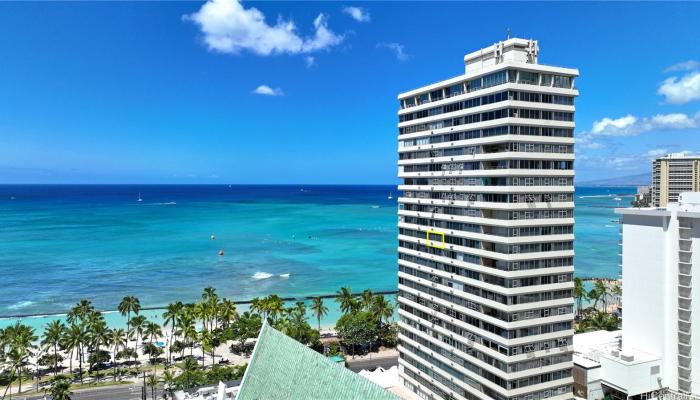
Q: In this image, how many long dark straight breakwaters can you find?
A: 1